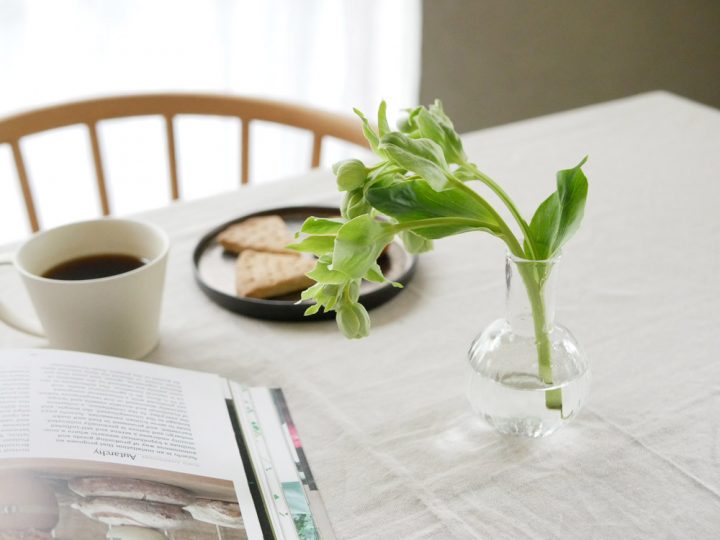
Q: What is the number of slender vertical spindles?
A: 5